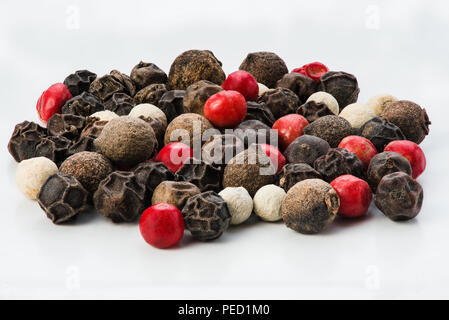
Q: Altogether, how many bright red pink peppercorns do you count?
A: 11